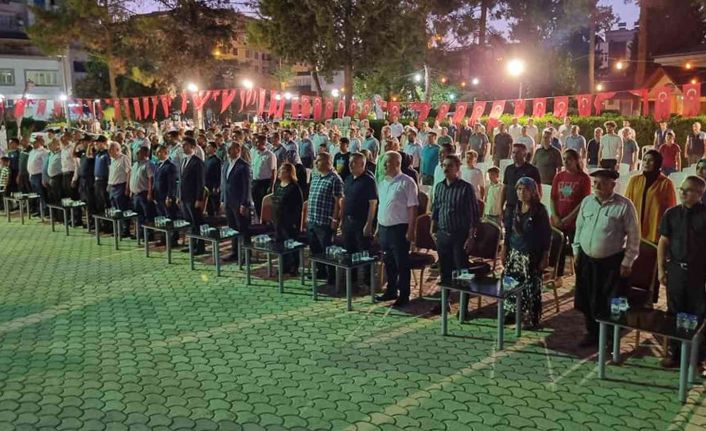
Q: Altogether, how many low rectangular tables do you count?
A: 9